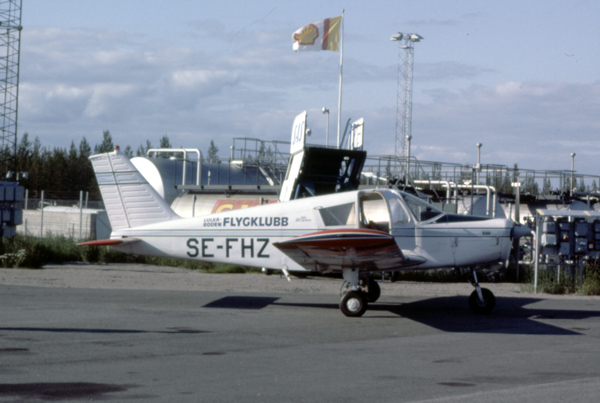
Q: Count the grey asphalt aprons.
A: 1